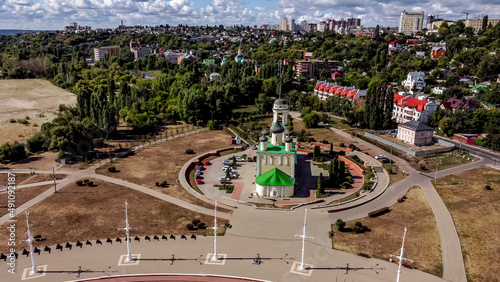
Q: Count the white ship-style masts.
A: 5